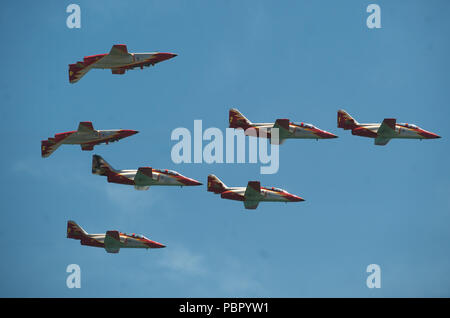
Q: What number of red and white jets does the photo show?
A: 7